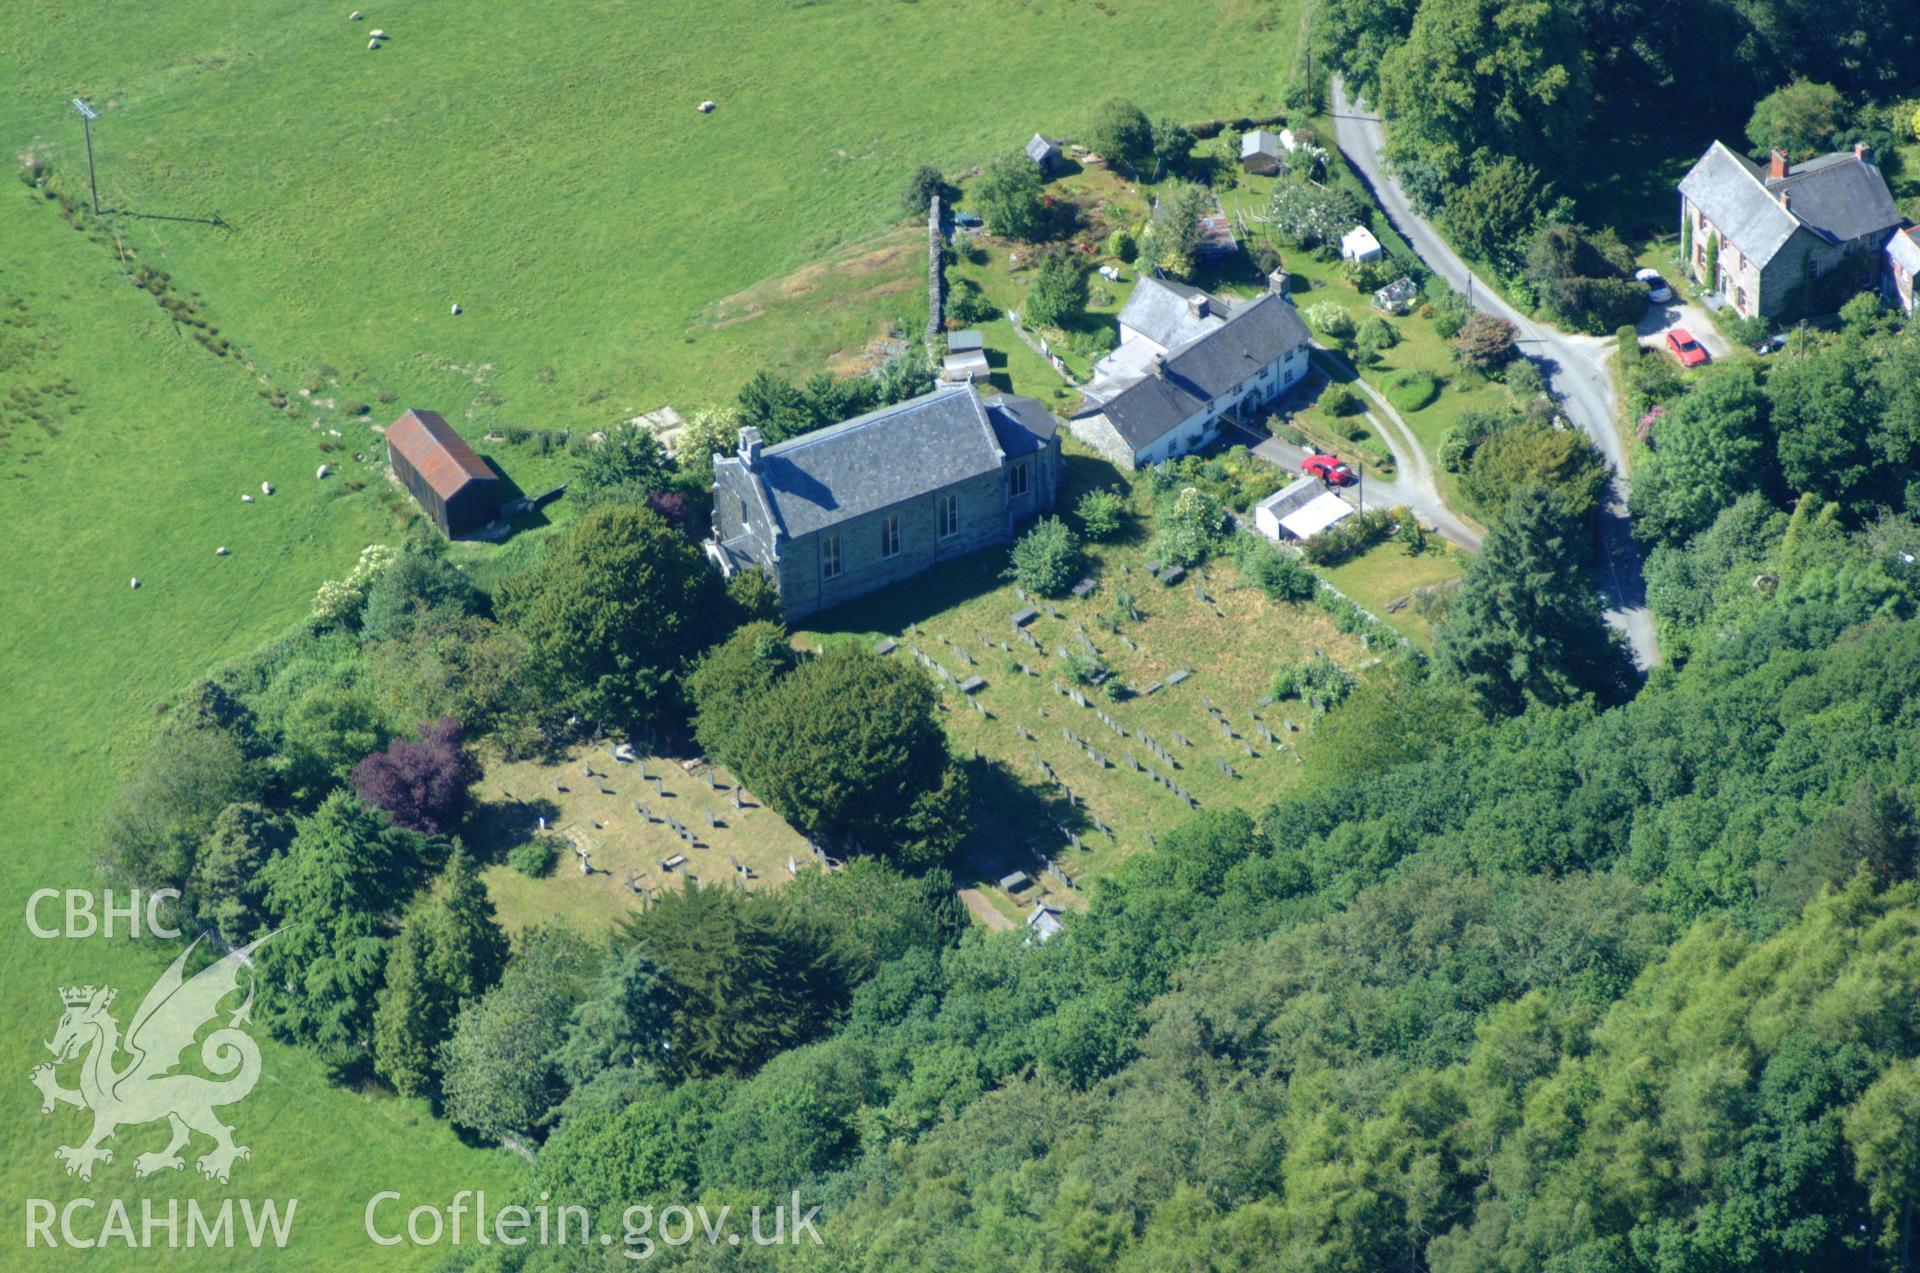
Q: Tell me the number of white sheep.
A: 10